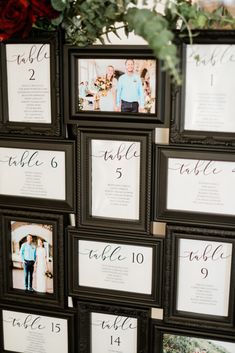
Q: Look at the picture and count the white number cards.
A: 9